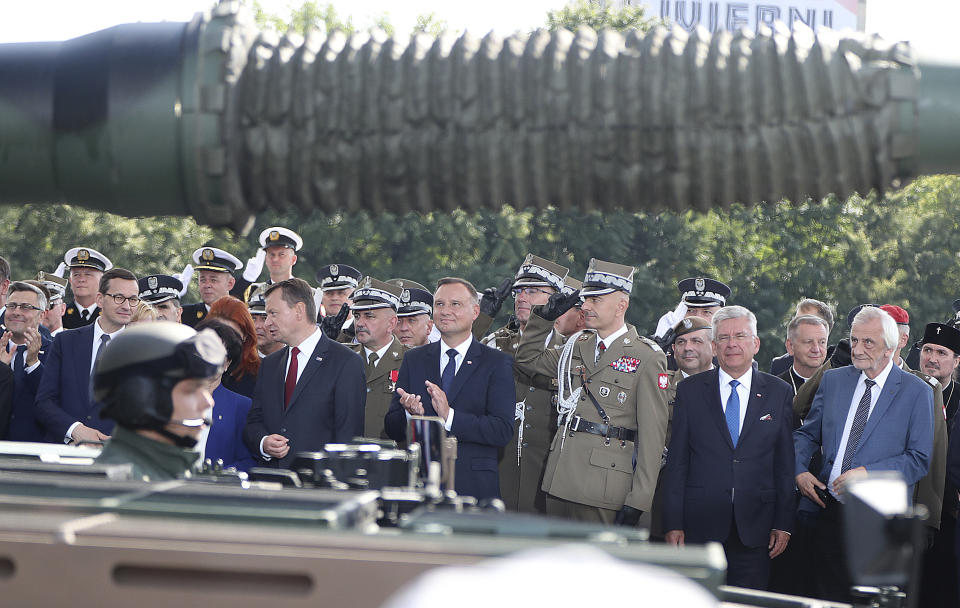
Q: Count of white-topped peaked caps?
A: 3